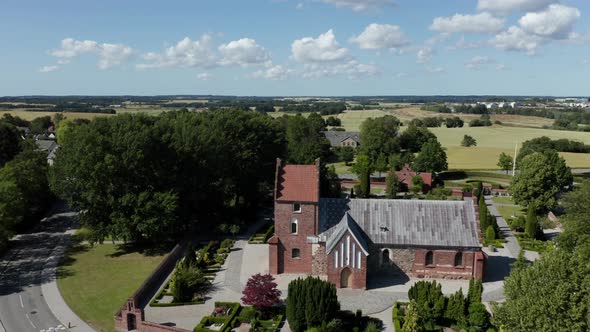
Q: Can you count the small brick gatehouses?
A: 1